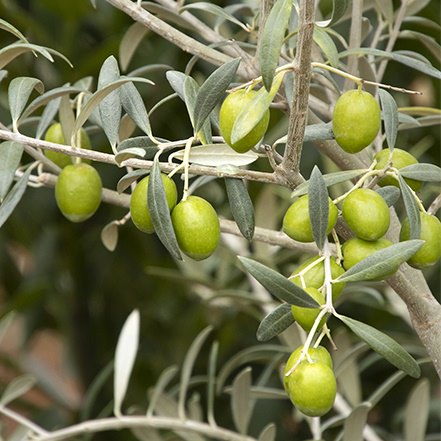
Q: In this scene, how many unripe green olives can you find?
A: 15